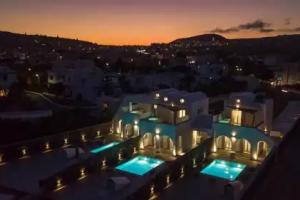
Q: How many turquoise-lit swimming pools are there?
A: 3